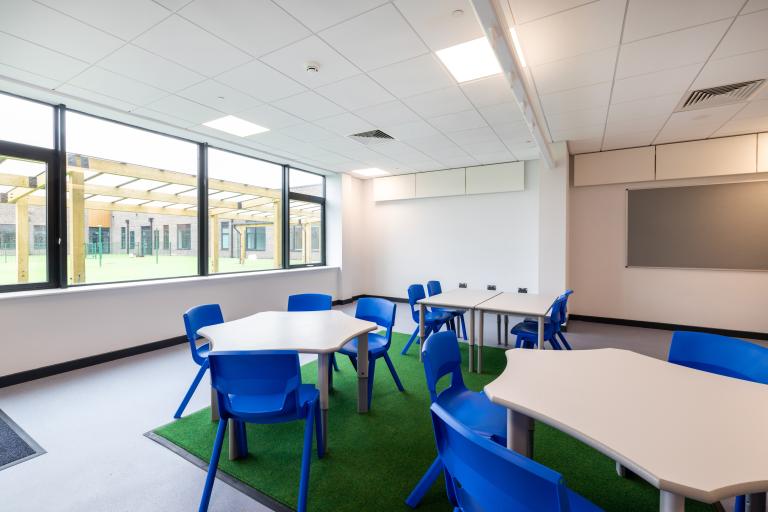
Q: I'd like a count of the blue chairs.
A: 11